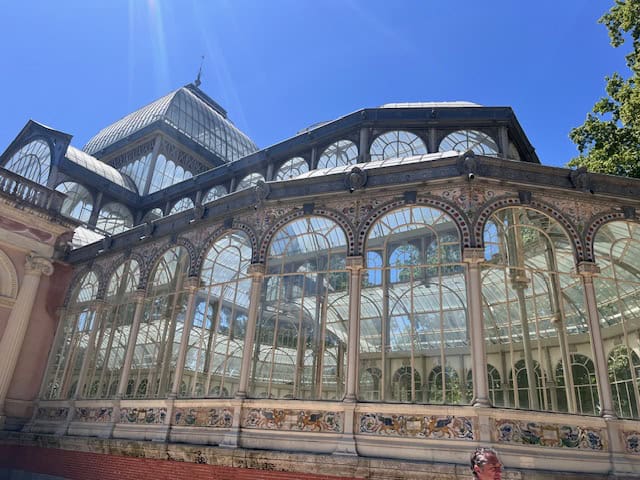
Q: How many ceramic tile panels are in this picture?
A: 8